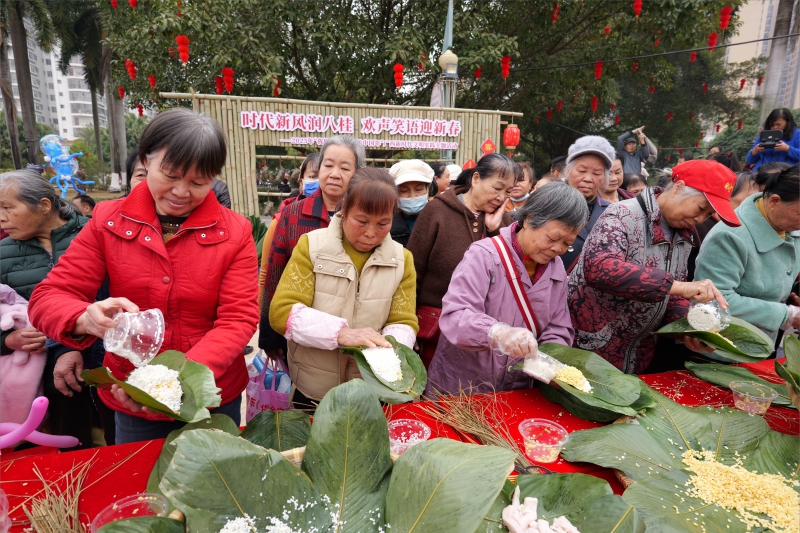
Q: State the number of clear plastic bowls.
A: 7